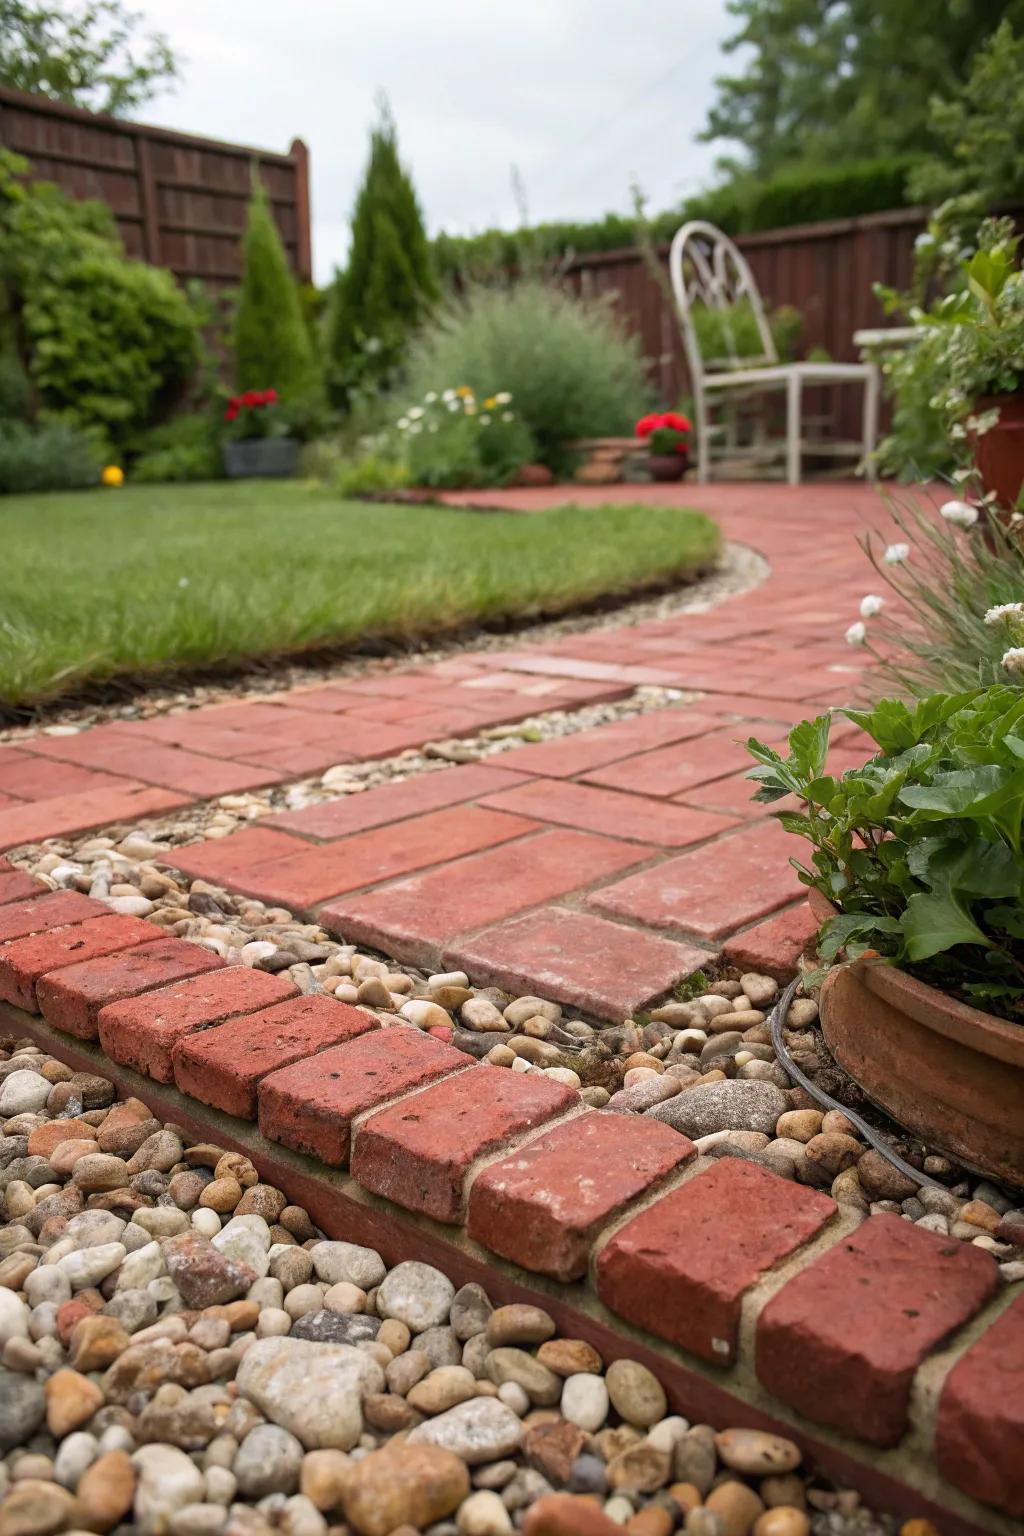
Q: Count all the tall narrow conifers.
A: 2